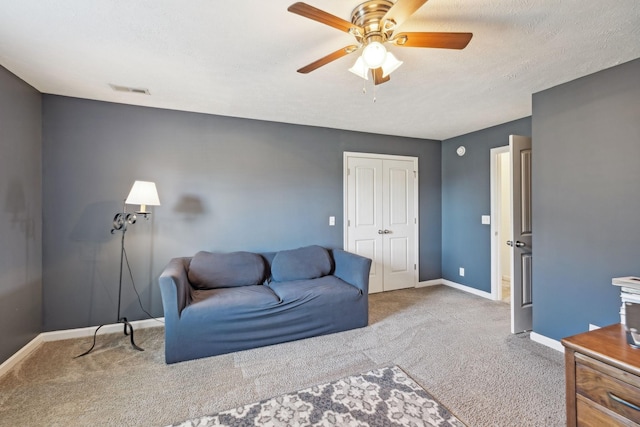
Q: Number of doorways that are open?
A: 1